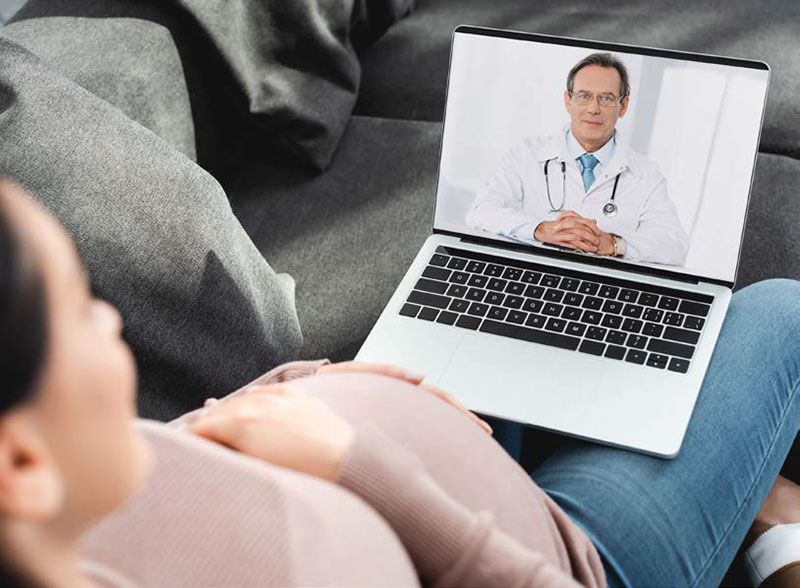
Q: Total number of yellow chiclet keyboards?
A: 0